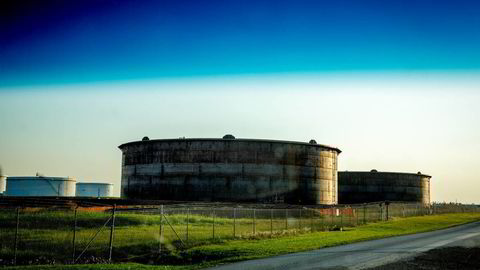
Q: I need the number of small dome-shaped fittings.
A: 5